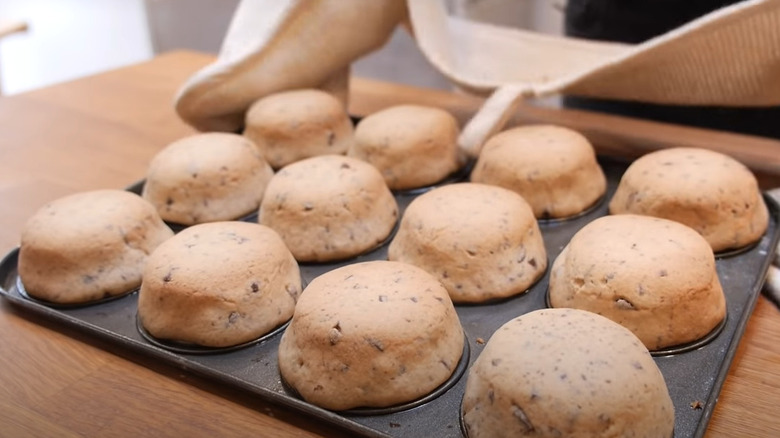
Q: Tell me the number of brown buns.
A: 12